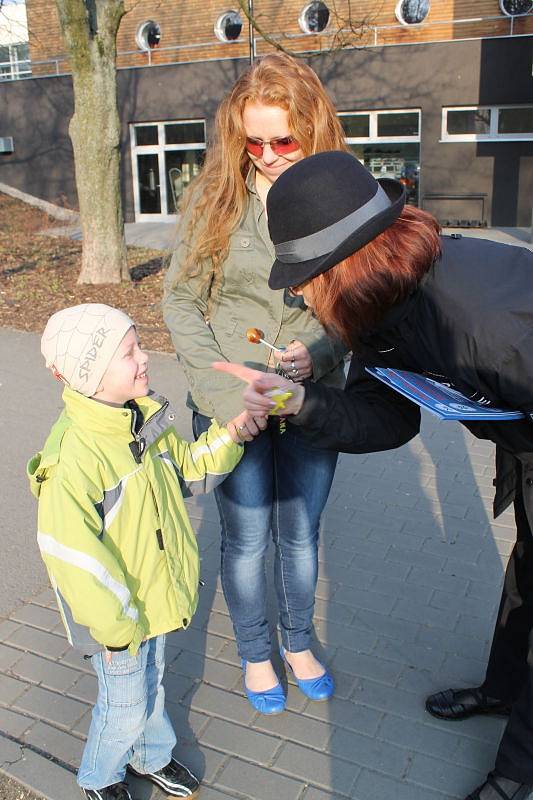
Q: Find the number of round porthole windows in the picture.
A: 5